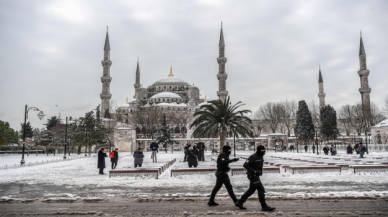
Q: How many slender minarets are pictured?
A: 5